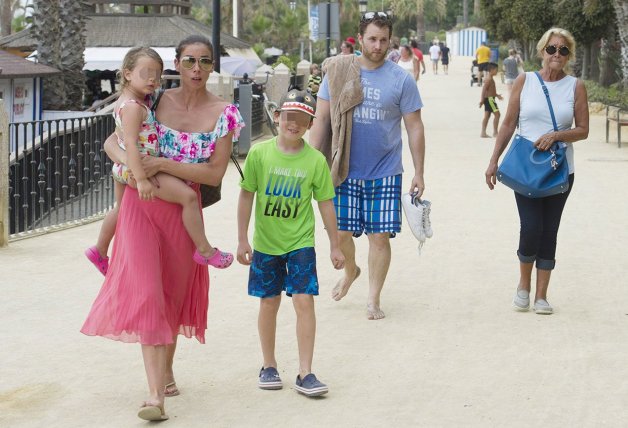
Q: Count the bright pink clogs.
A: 2